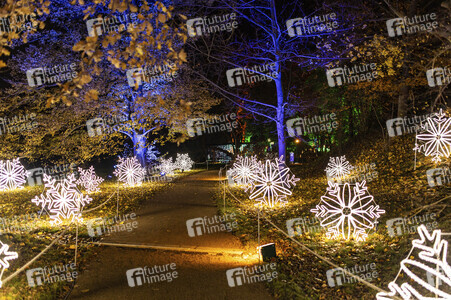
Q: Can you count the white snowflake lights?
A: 13